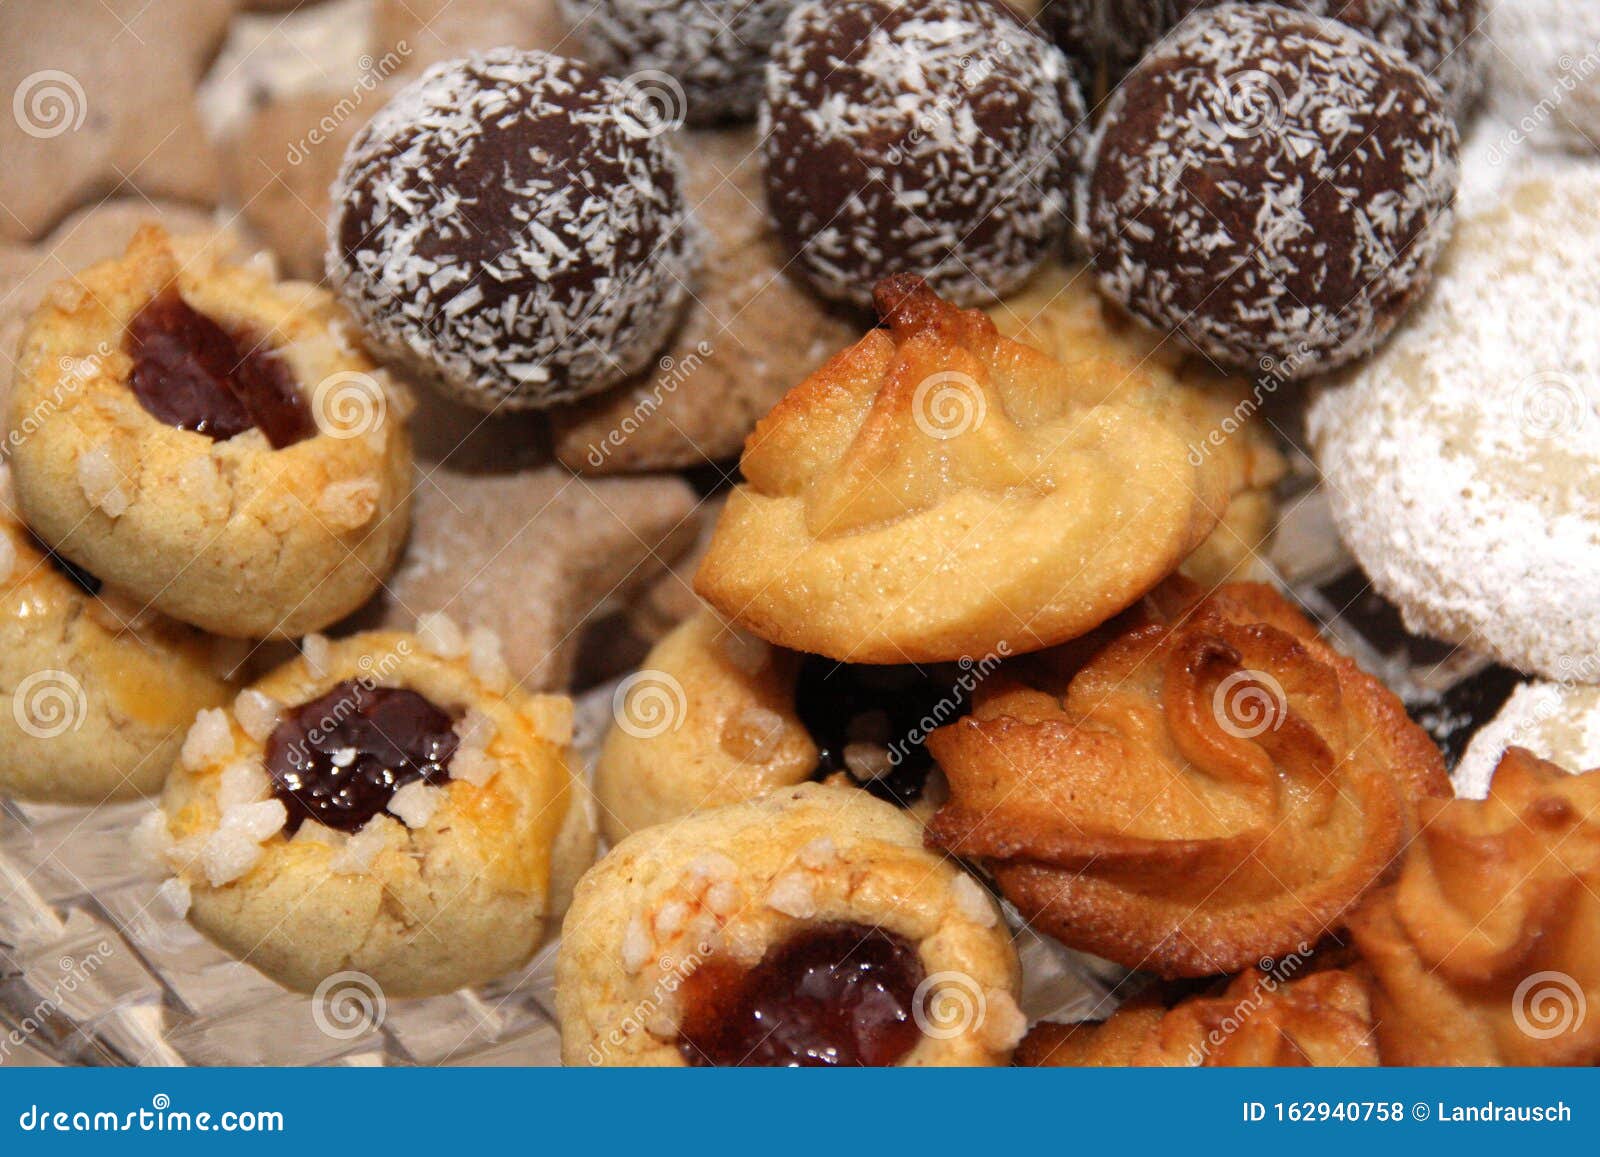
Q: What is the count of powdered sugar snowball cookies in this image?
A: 3